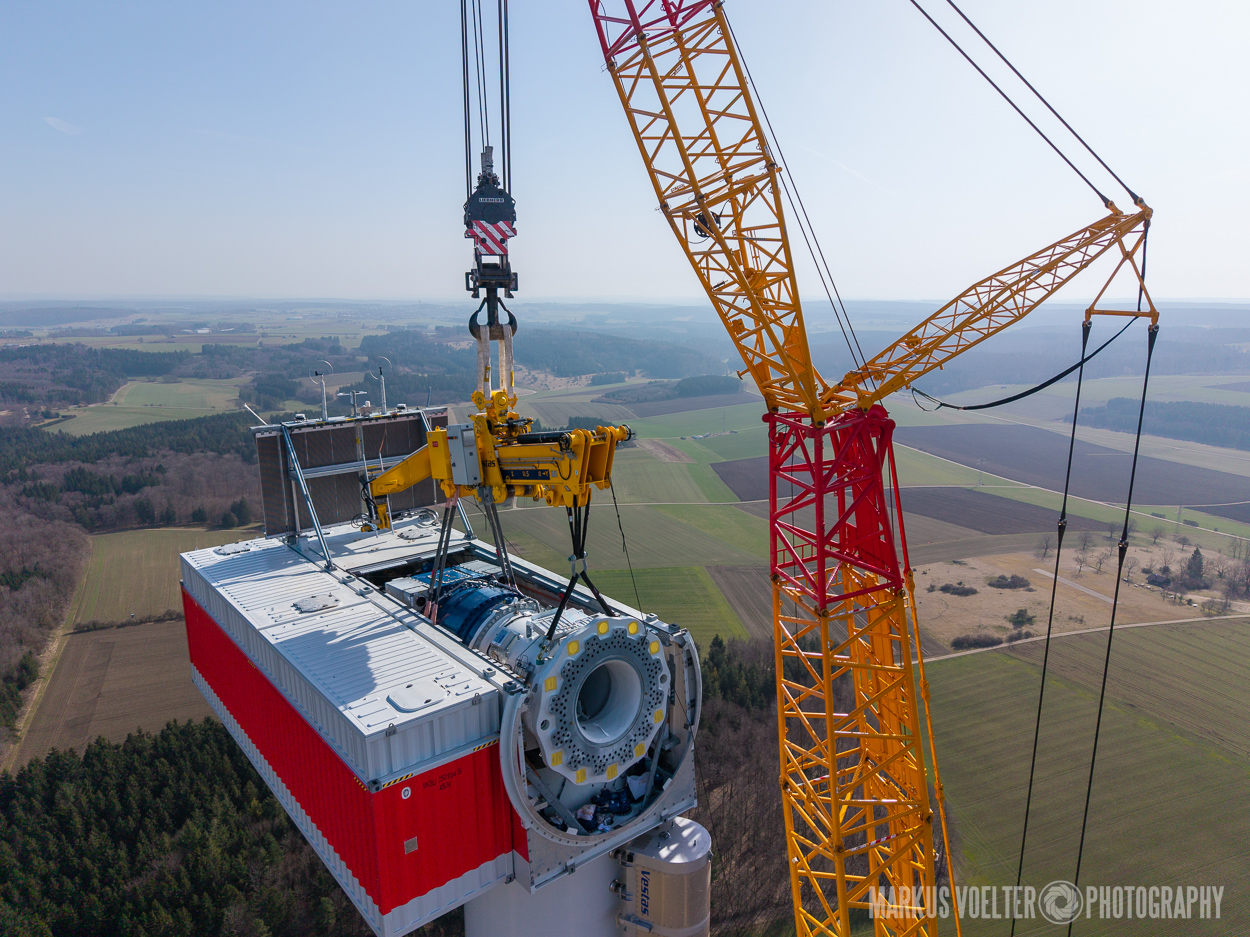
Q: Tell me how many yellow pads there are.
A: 10